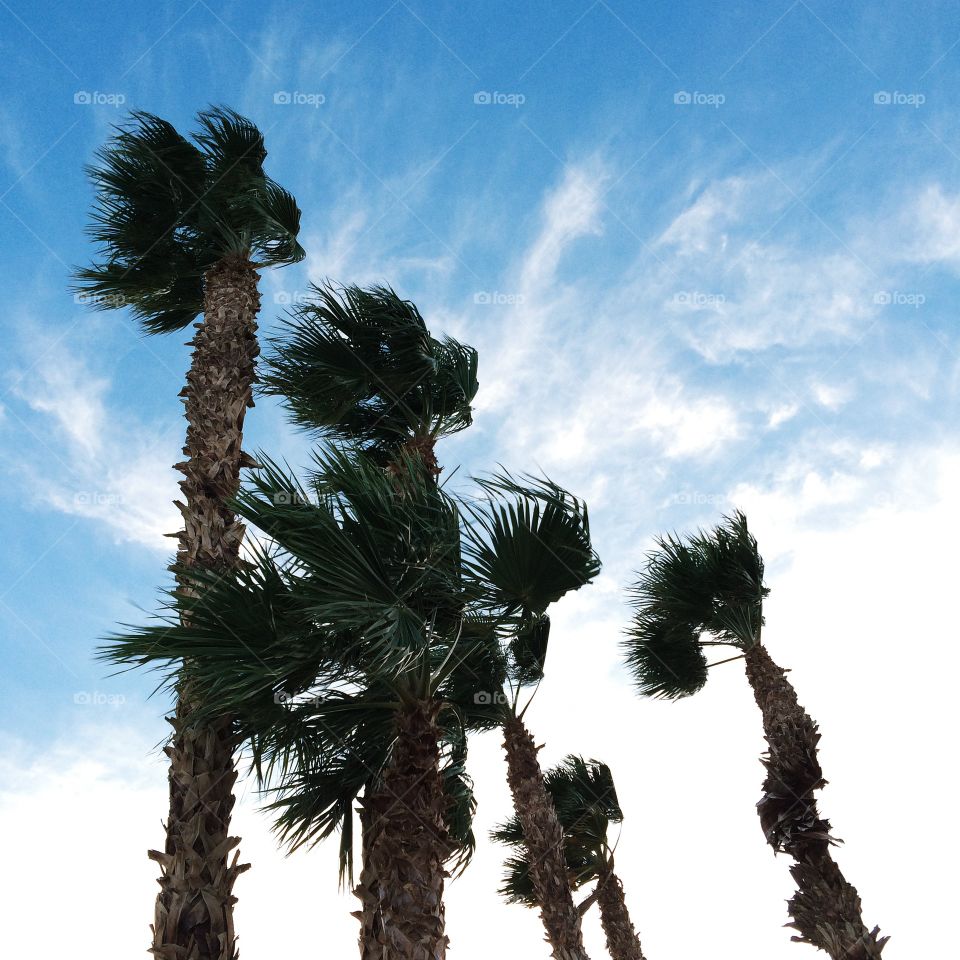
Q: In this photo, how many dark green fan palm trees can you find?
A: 6